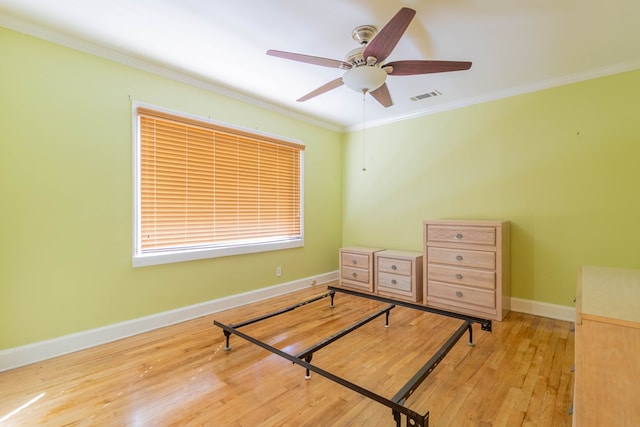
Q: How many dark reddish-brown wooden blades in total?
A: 5